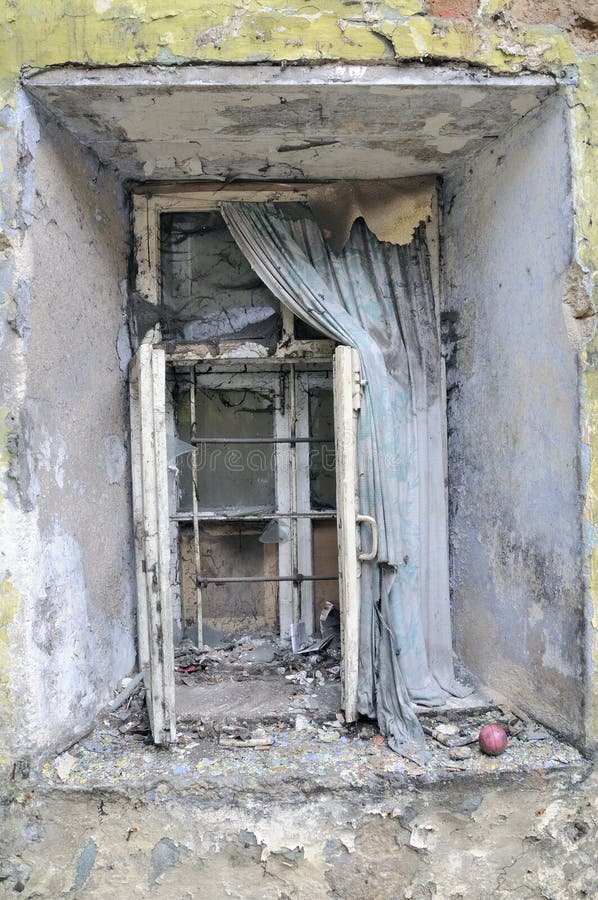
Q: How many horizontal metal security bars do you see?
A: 3